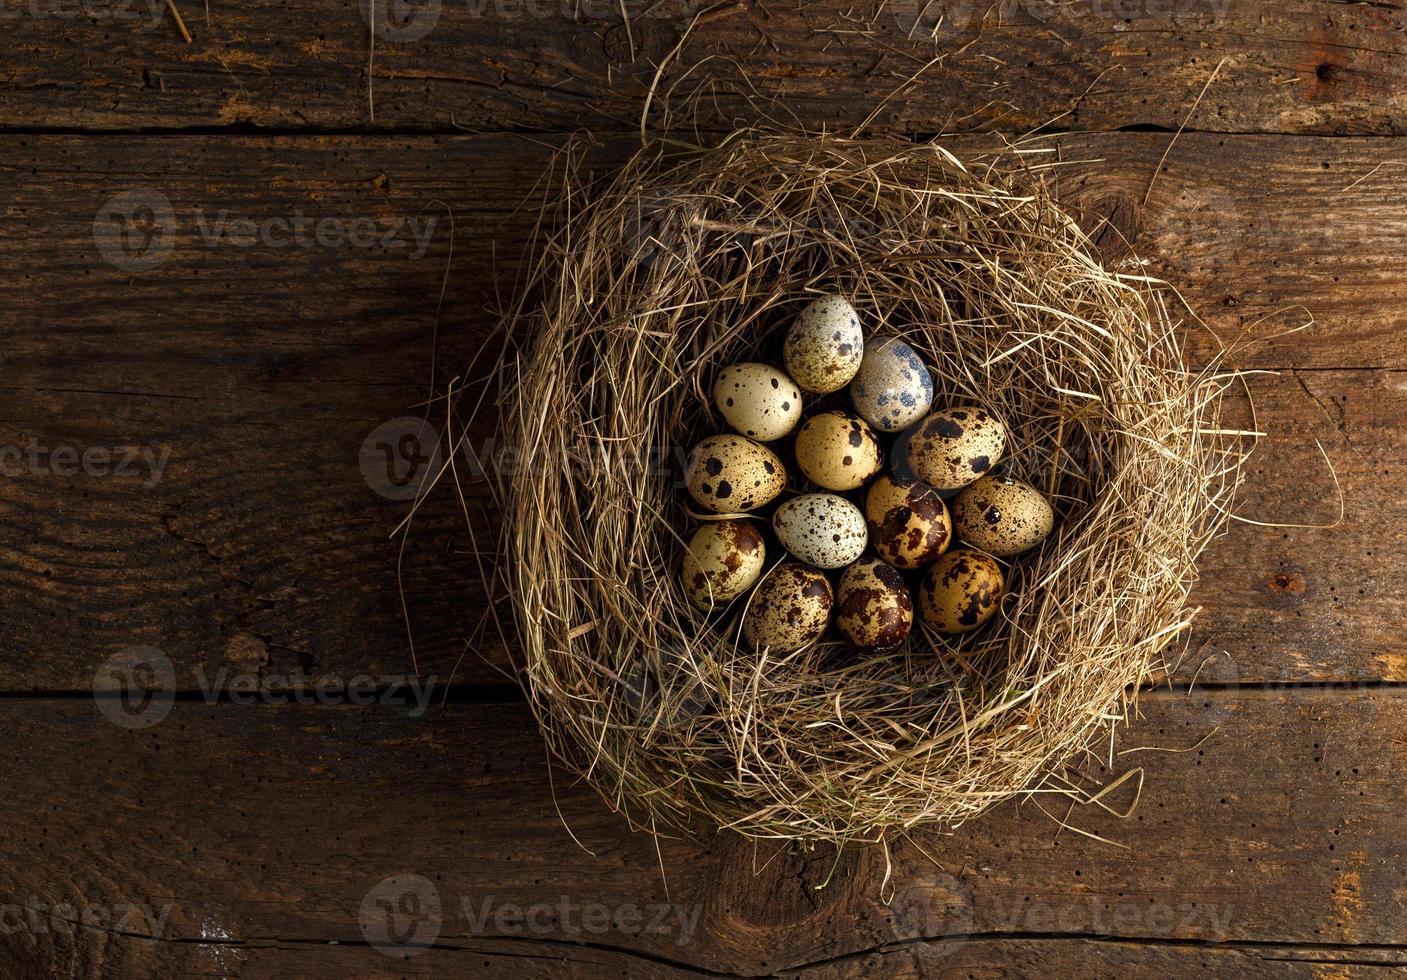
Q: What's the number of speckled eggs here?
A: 13